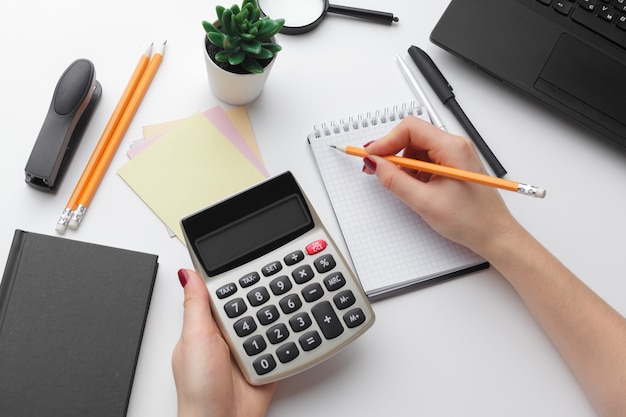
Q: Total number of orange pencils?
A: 3